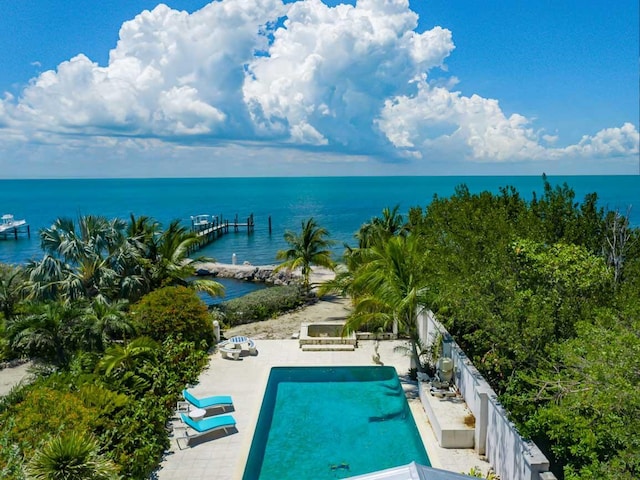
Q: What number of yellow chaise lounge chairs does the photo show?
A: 0